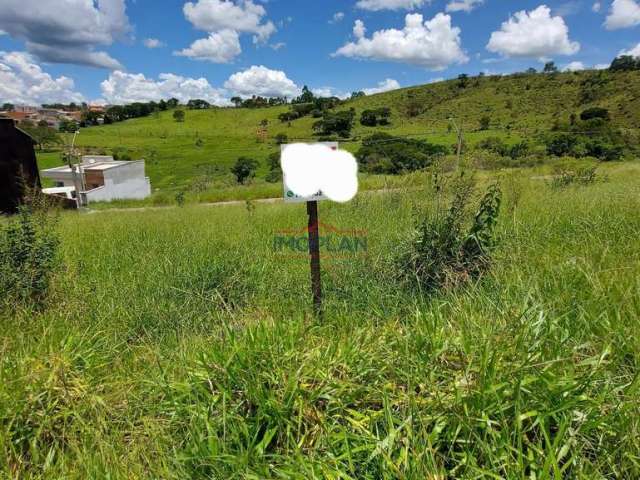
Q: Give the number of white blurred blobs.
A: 1